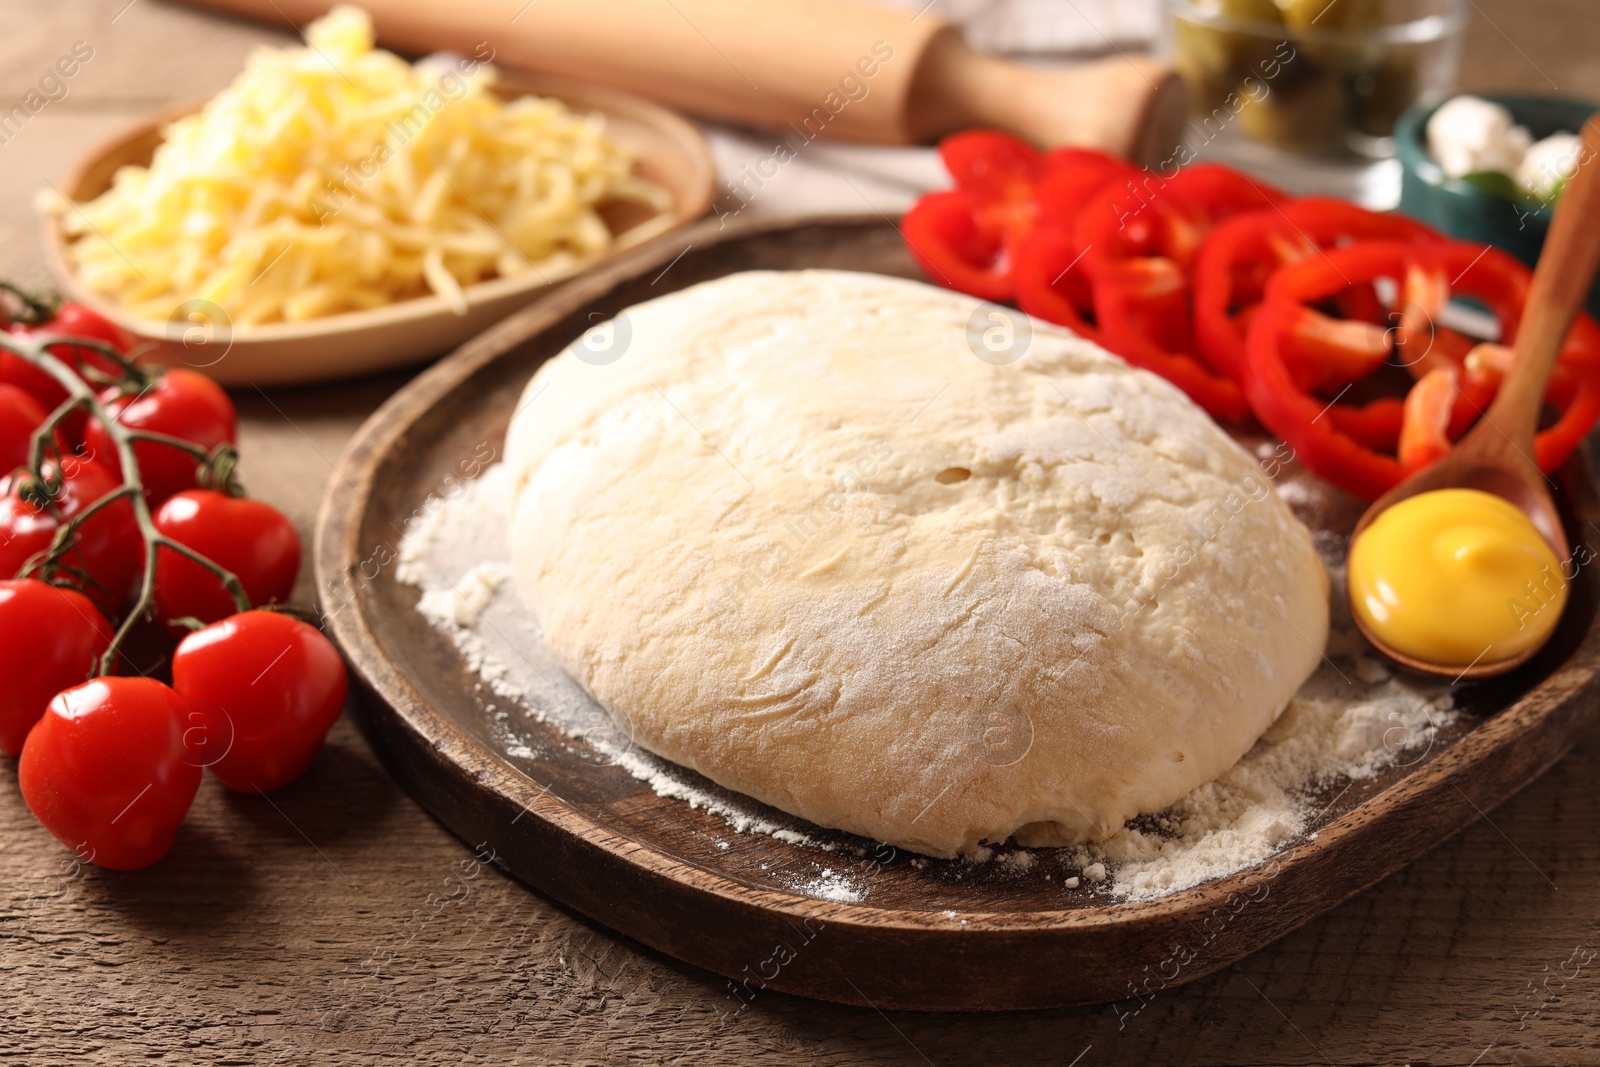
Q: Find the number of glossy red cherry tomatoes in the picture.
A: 8